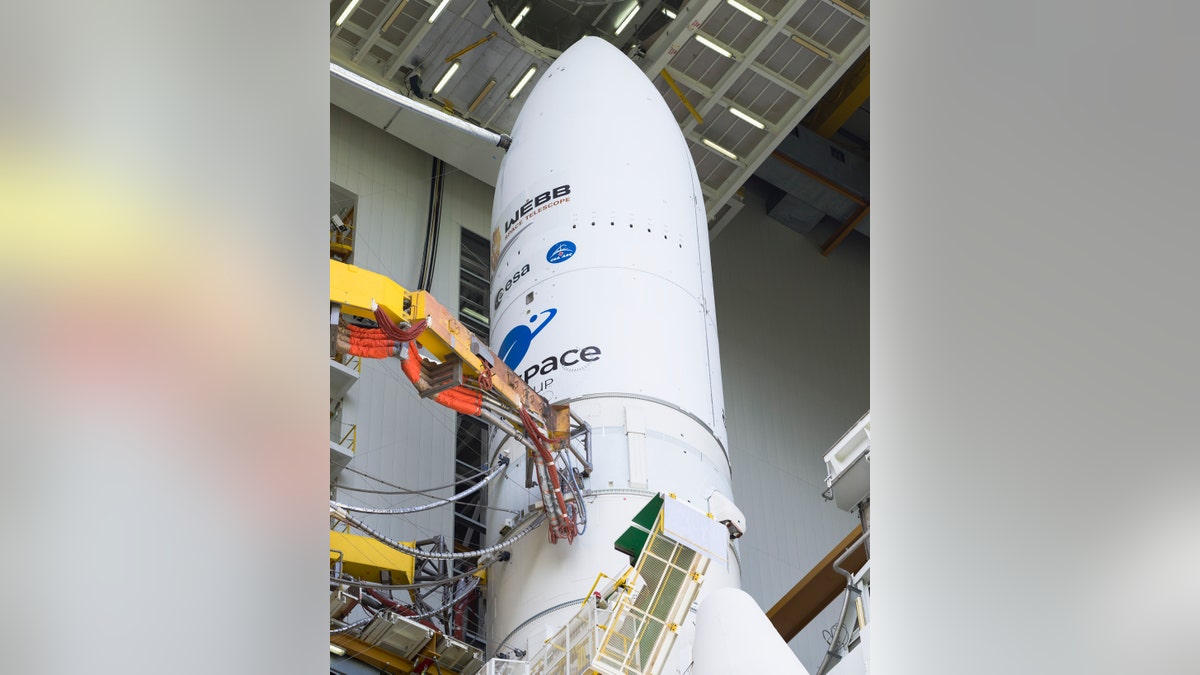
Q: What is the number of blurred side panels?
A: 2